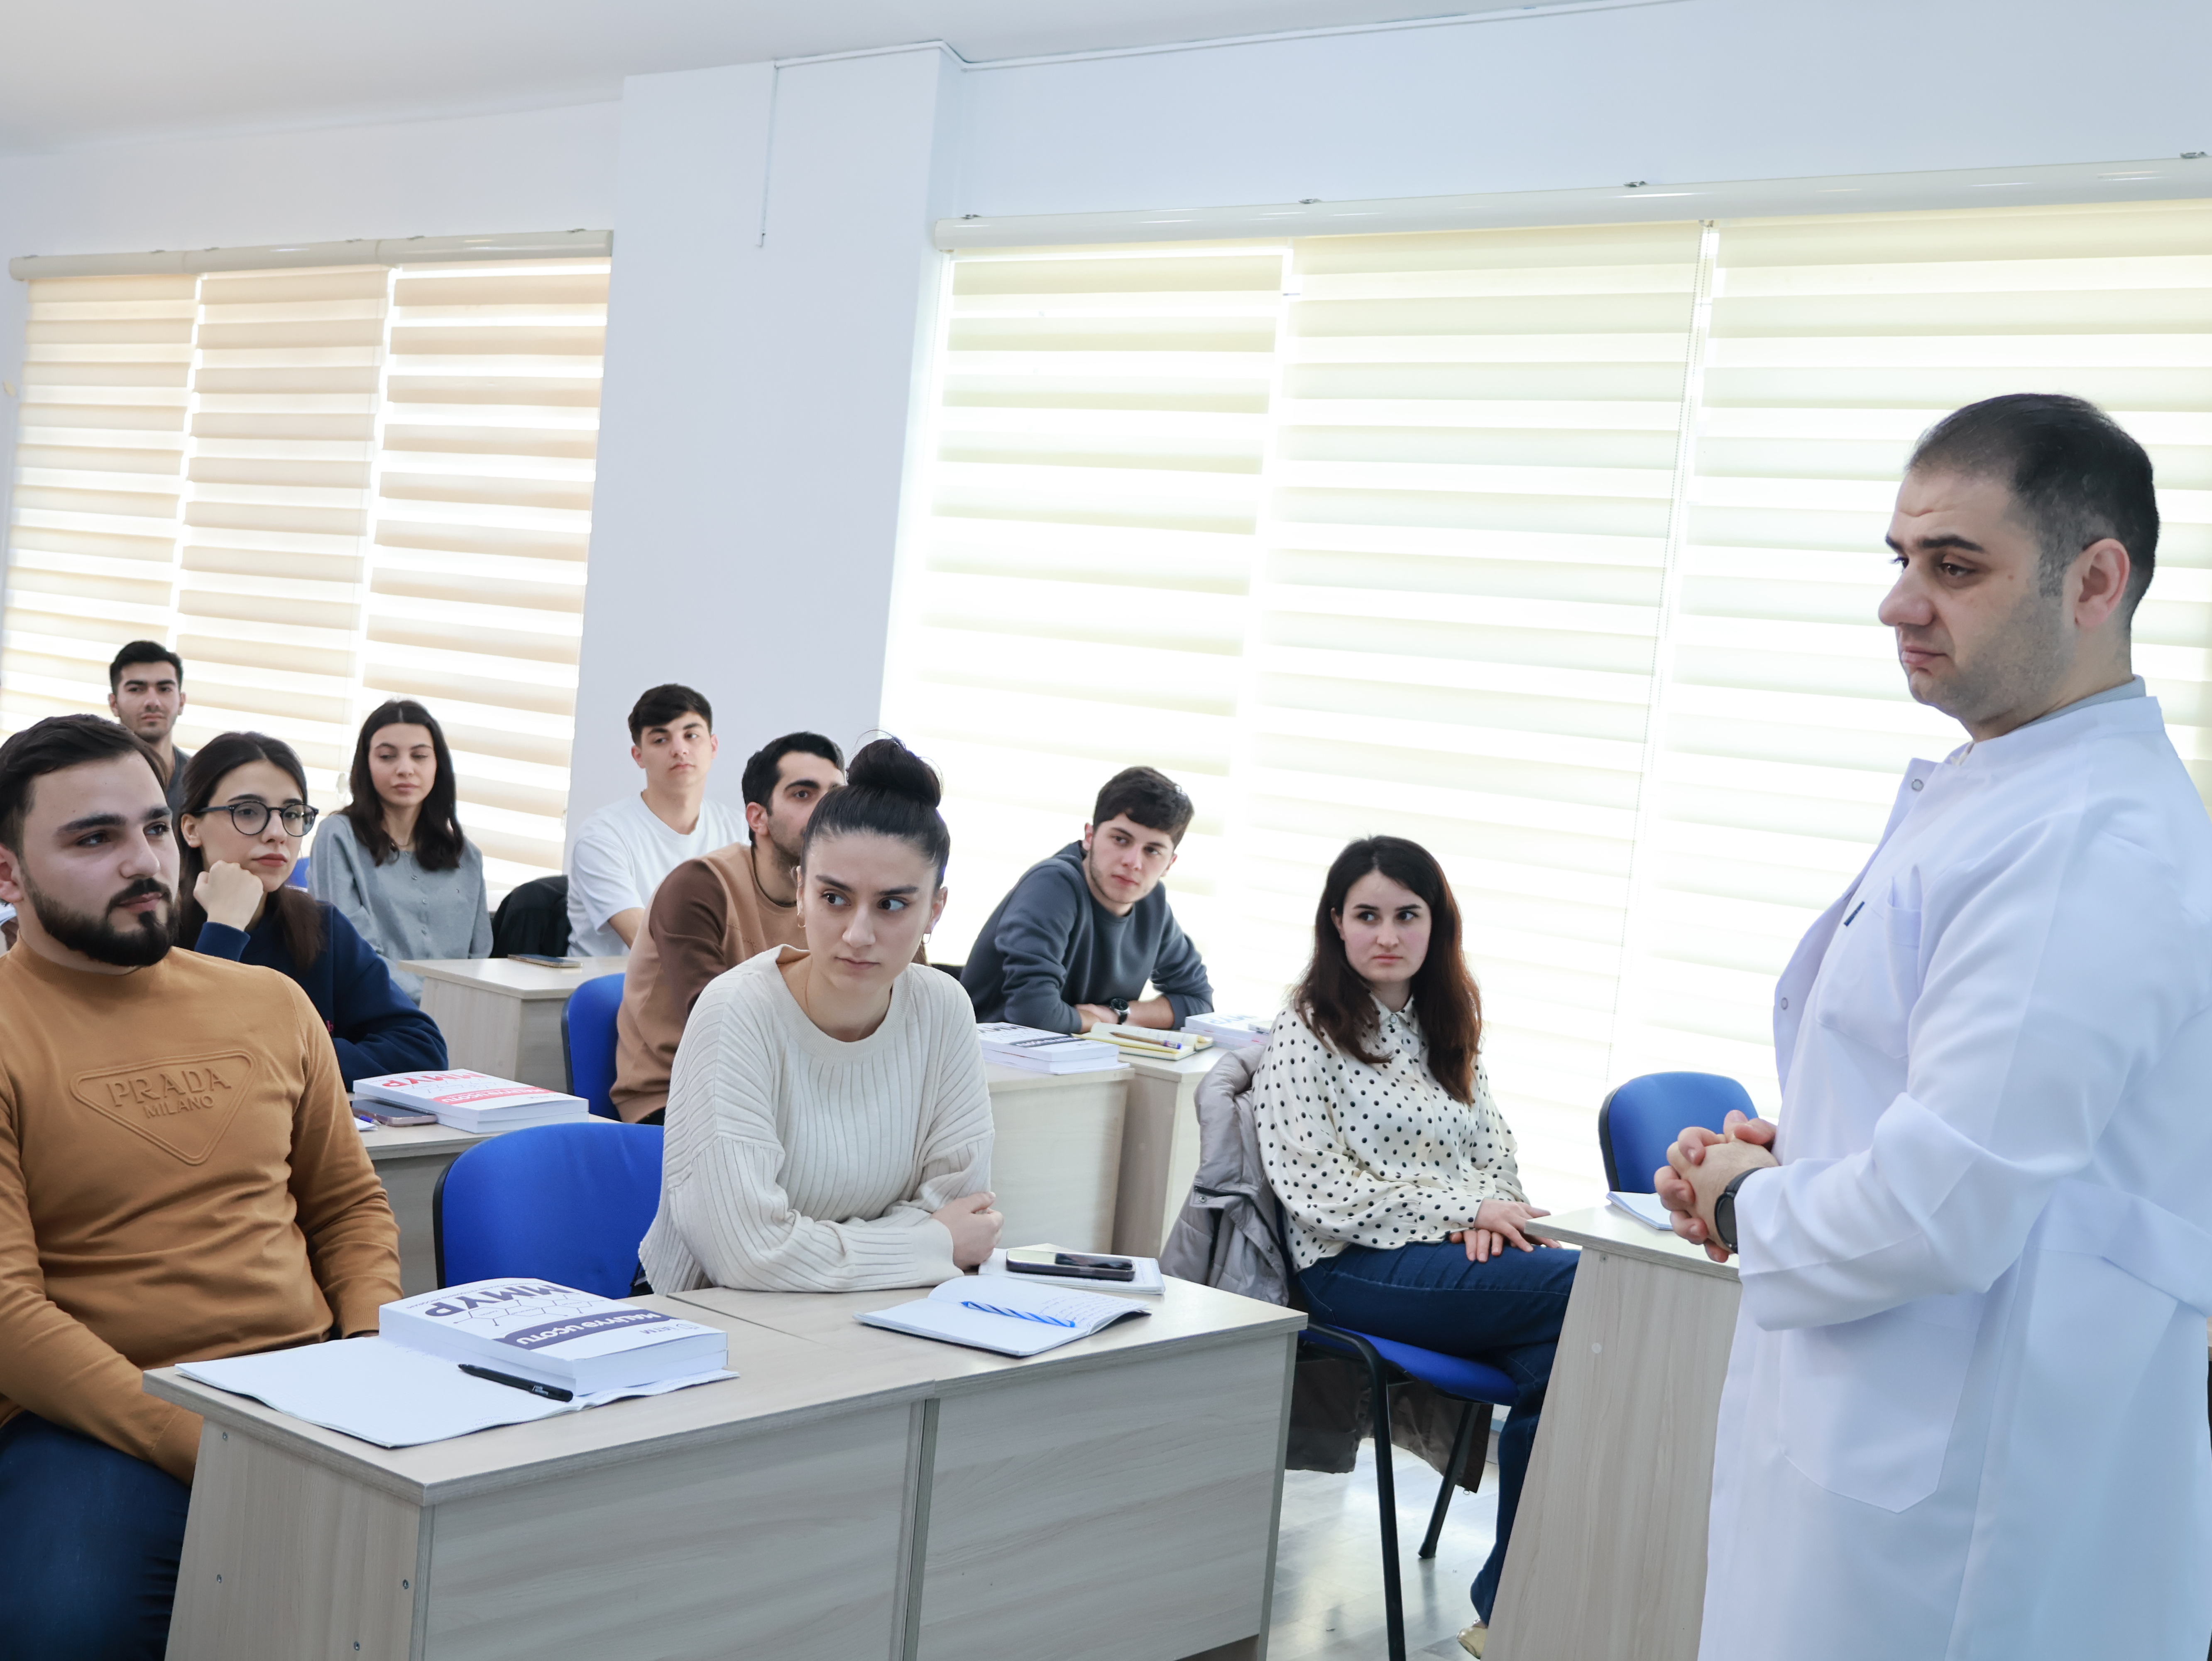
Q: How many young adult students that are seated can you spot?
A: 9